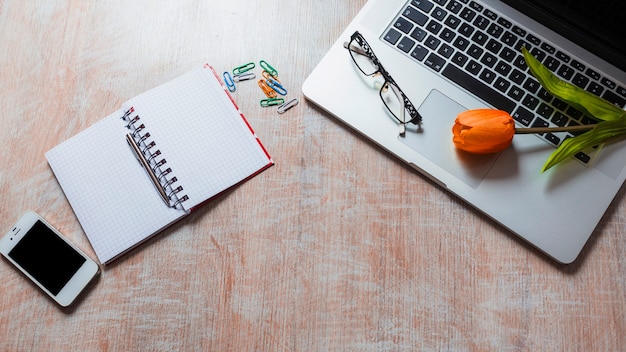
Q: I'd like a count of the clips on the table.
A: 9